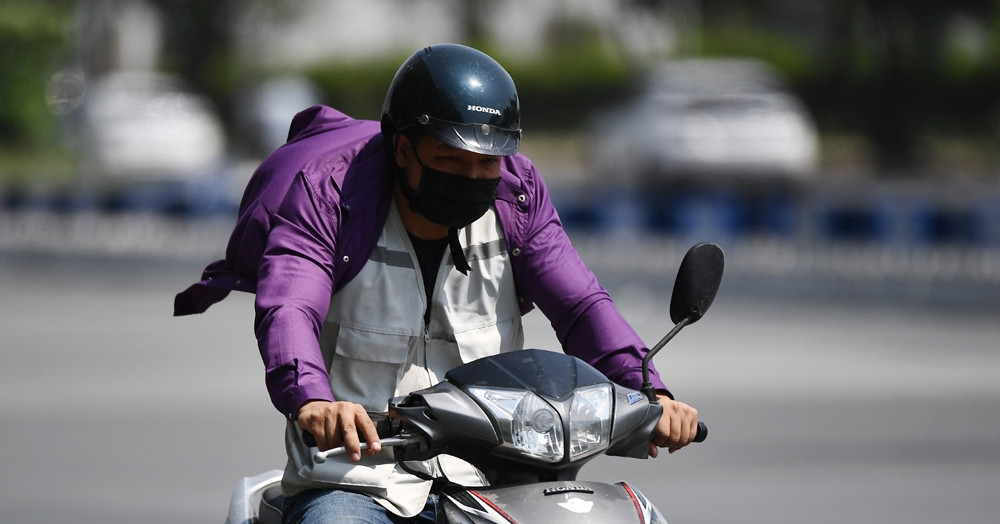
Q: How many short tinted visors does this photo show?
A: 1